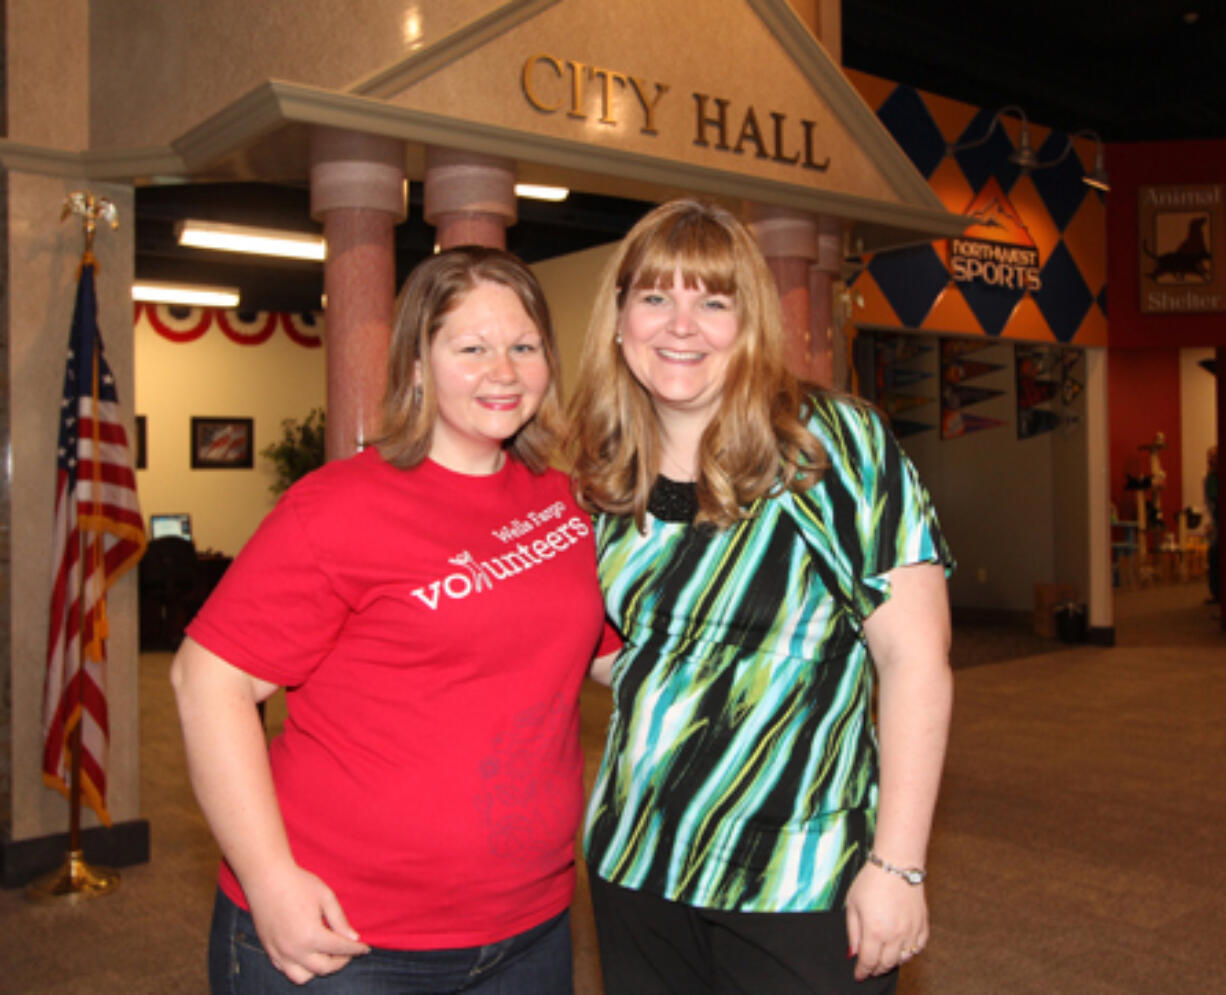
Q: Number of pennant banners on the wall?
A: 12